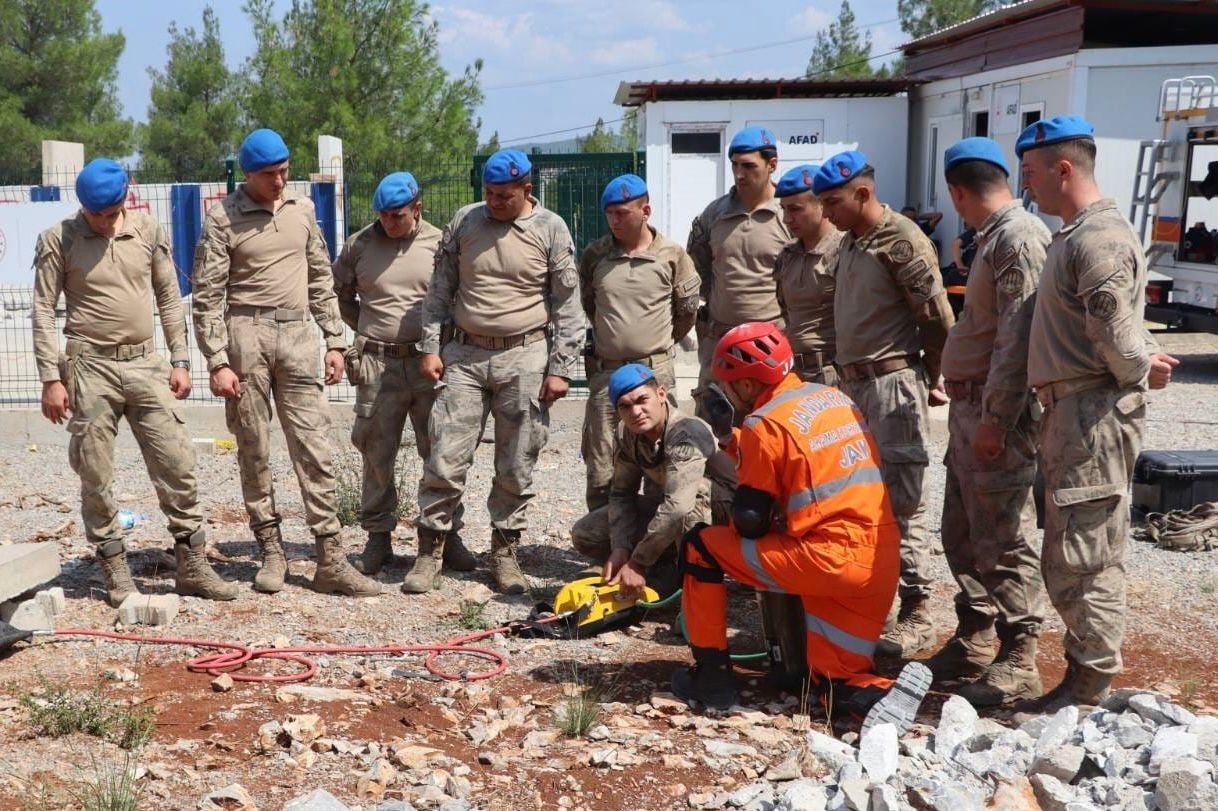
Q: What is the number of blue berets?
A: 11